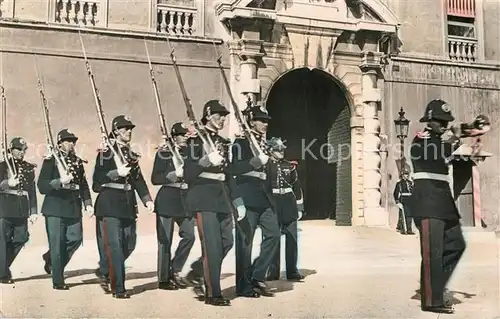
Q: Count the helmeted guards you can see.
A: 9